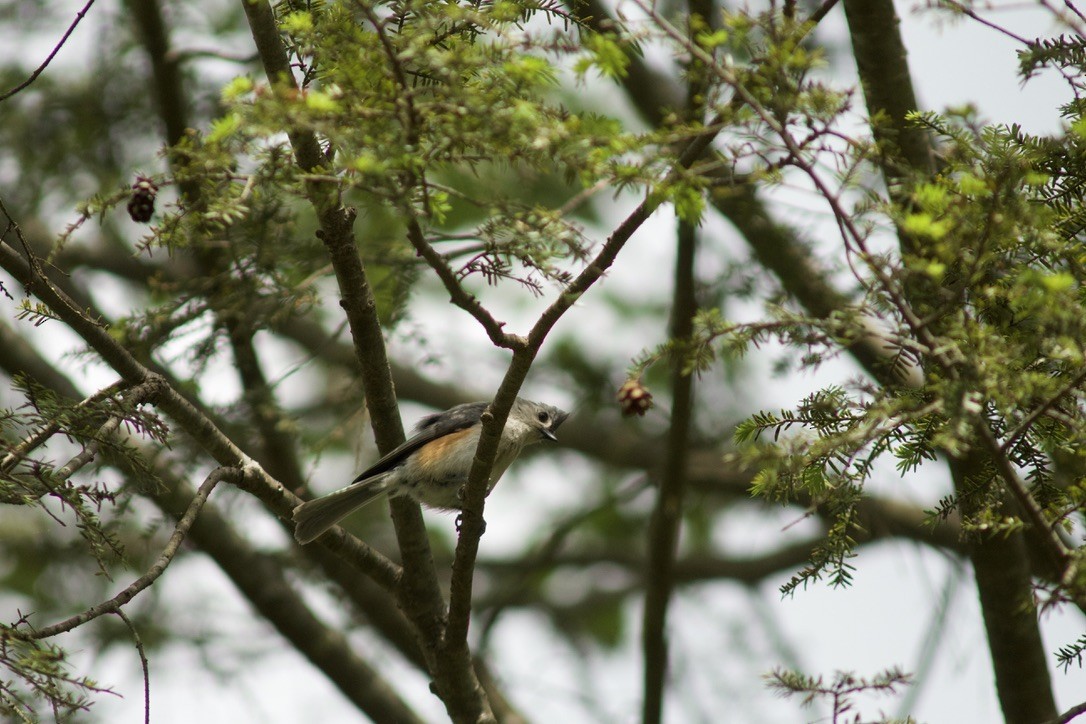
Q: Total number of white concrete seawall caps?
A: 0